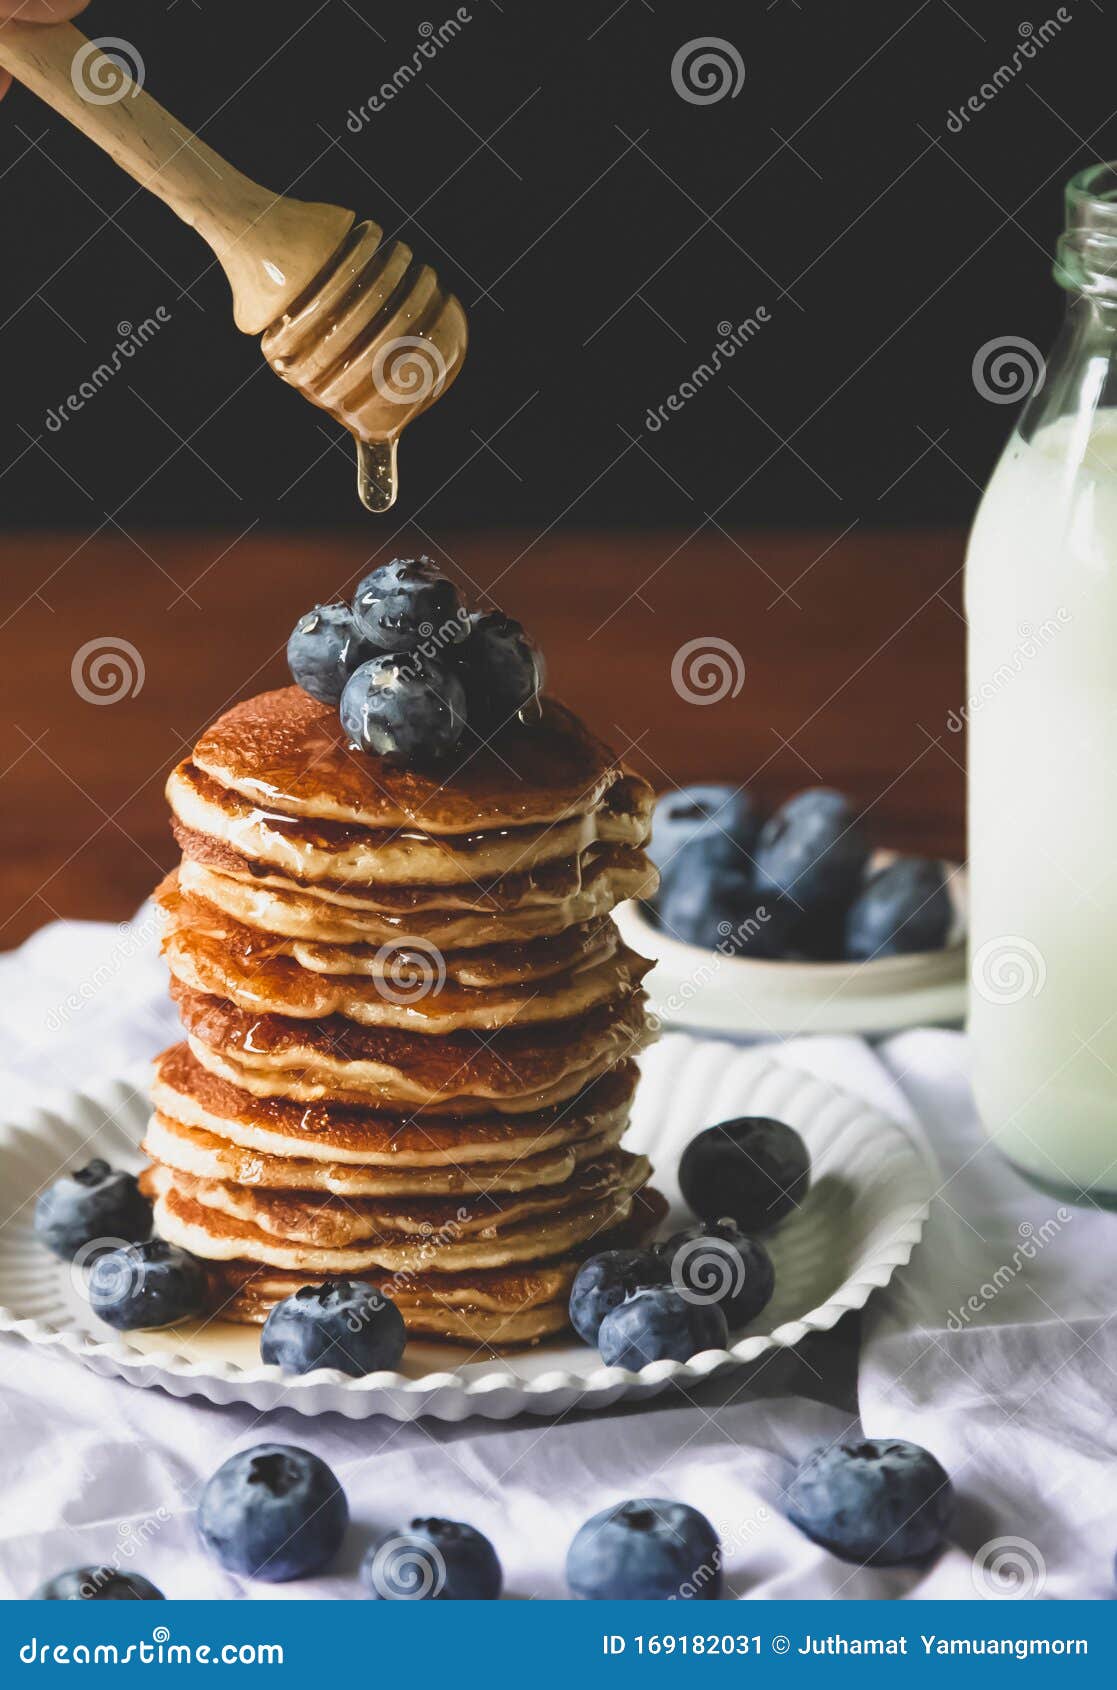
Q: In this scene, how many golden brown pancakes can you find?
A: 14